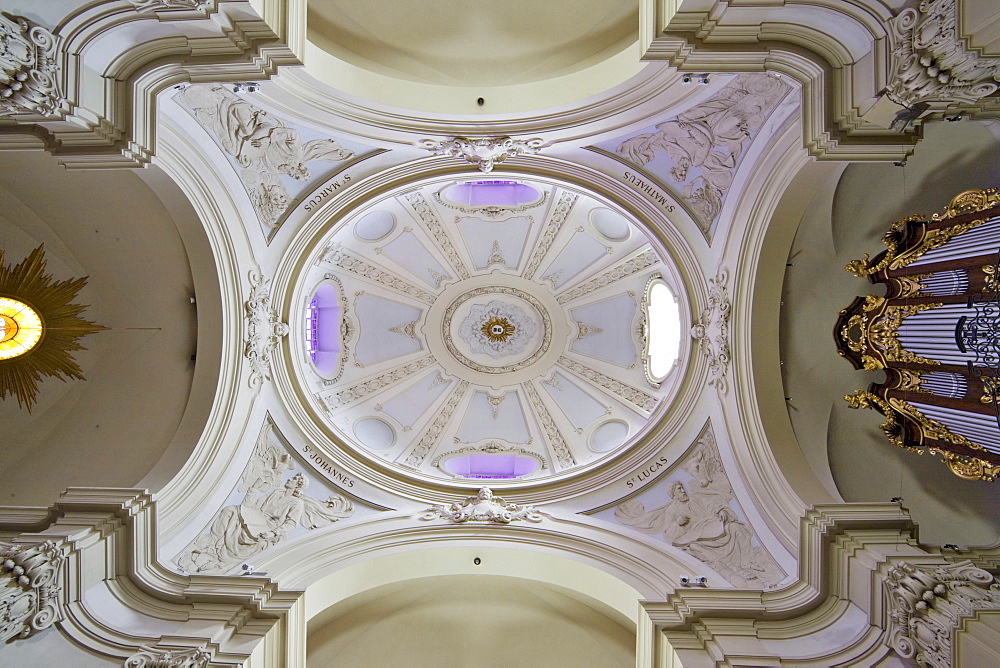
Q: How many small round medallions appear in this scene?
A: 4